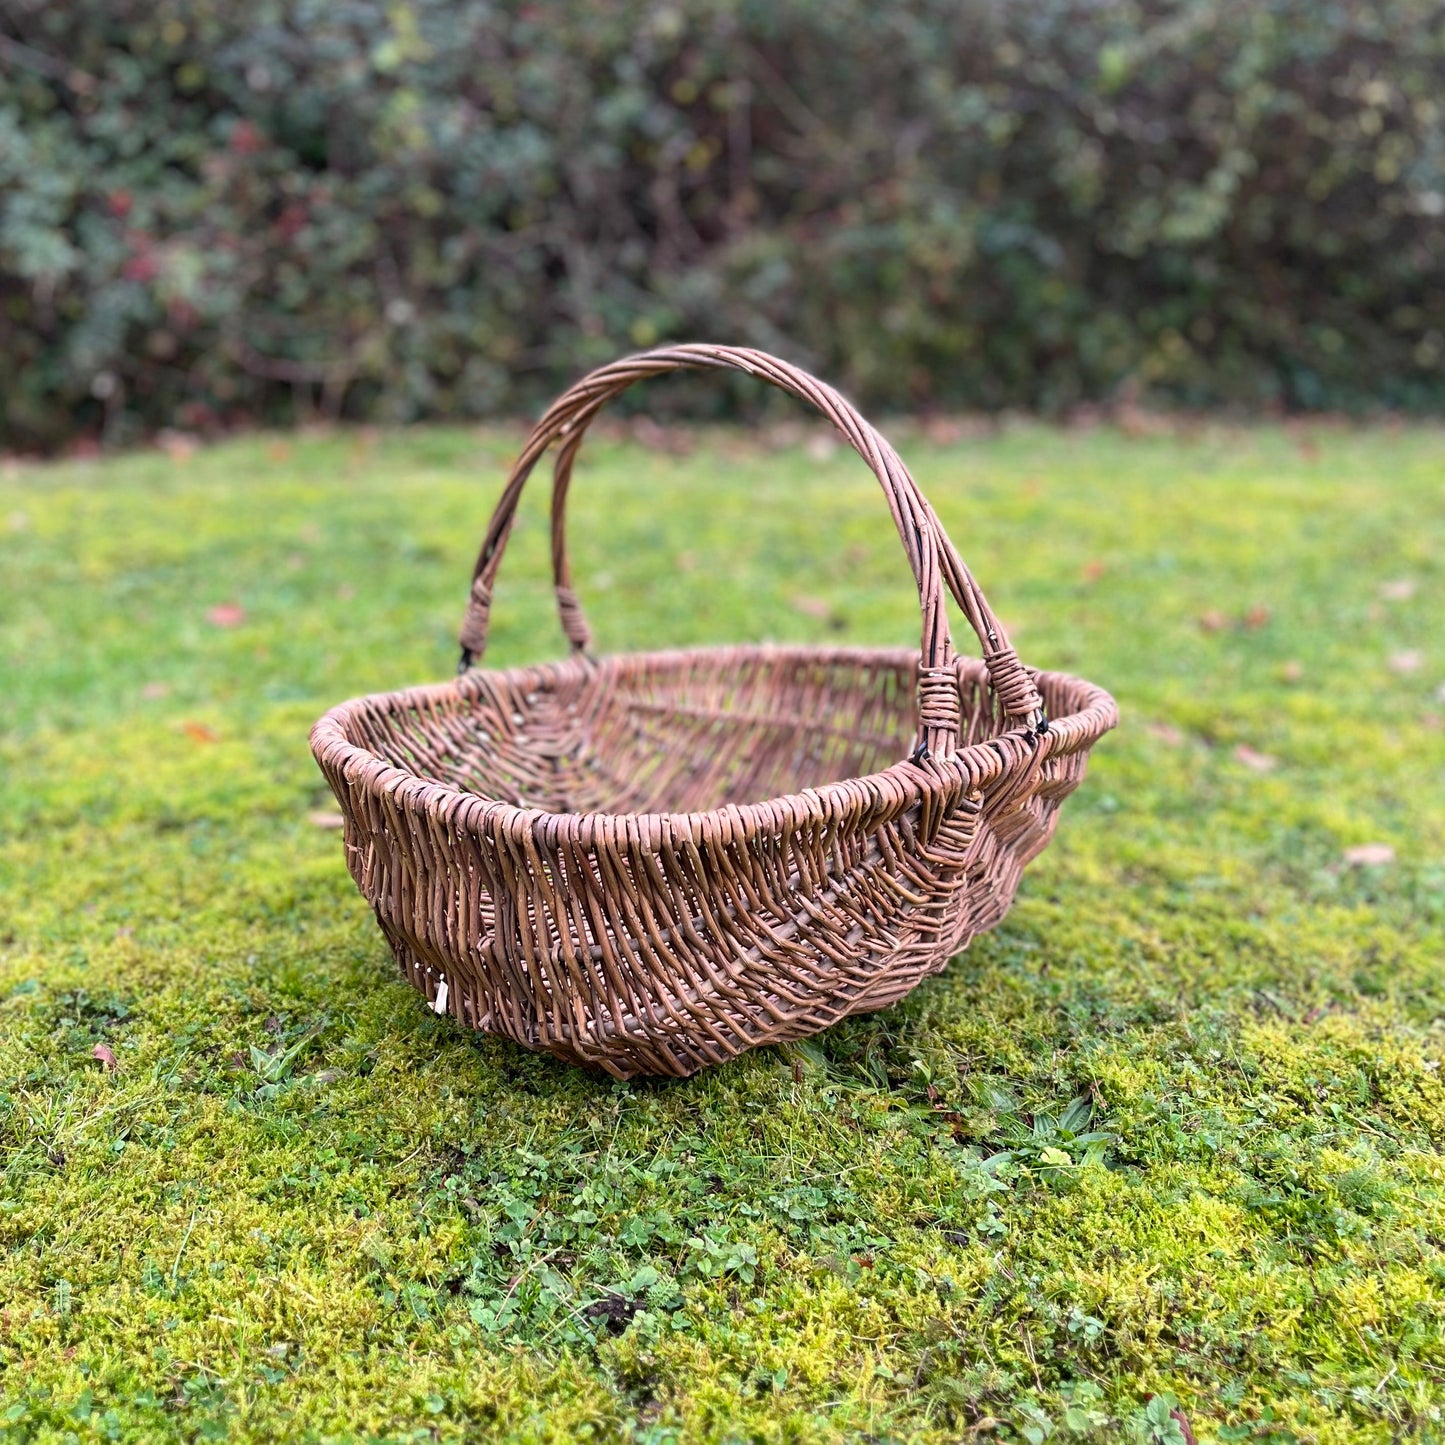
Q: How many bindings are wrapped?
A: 4